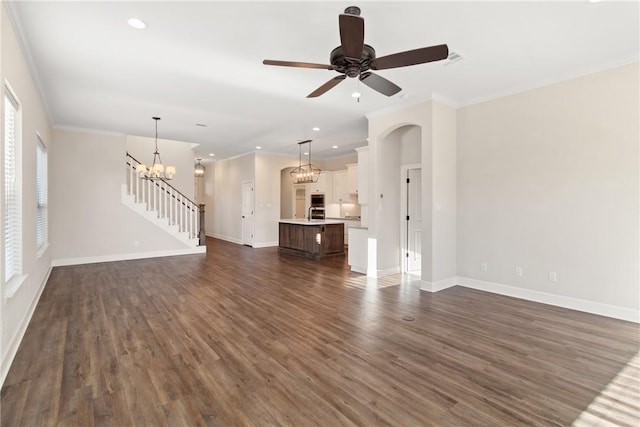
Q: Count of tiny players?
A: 0